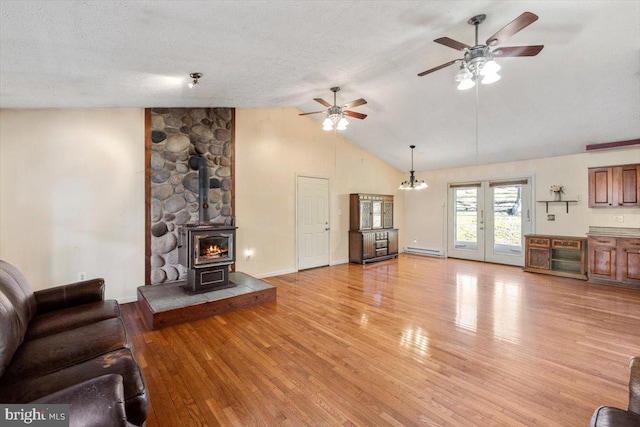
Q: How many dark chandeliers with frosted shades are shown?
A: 1